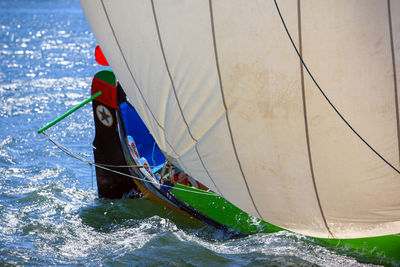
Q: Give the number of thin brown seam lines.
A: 5